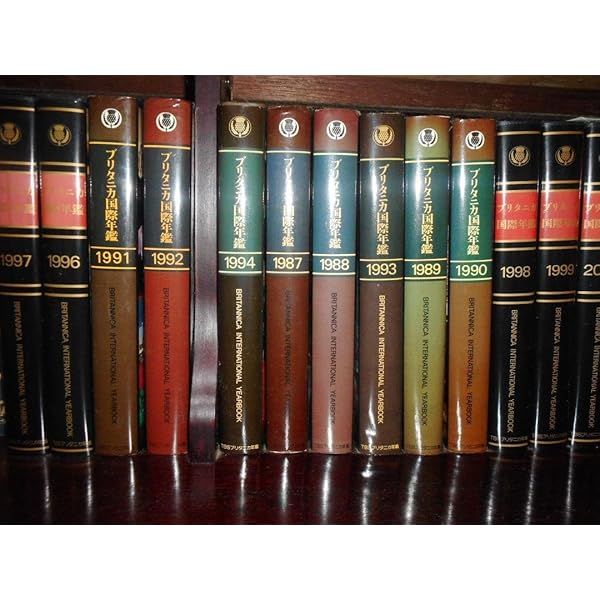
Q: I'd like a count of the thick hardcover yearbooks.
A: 13